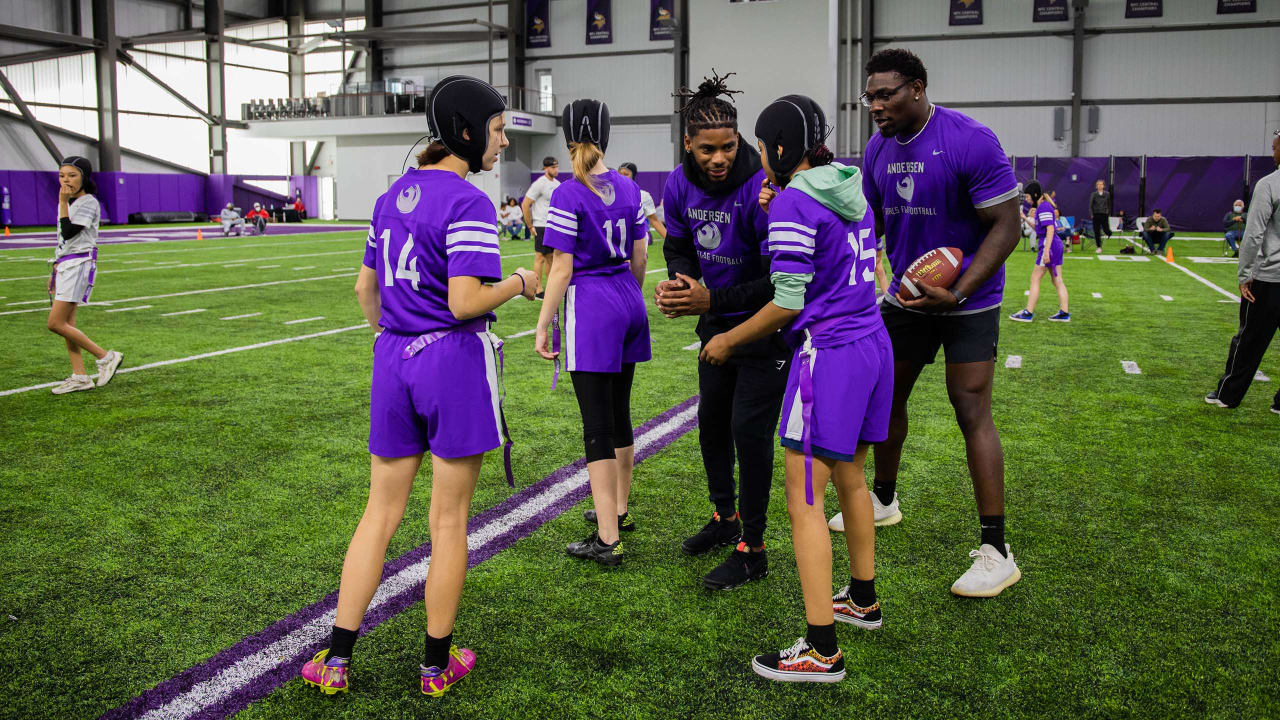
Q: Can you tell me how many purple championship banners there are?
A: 7